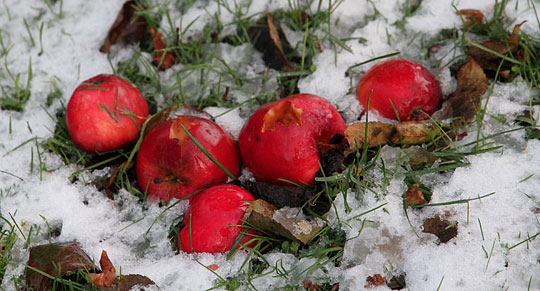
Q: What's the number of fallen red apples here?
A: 5